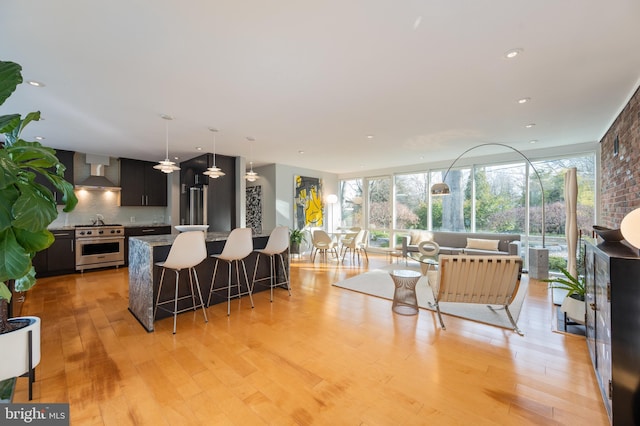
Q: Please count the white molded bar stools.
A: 3